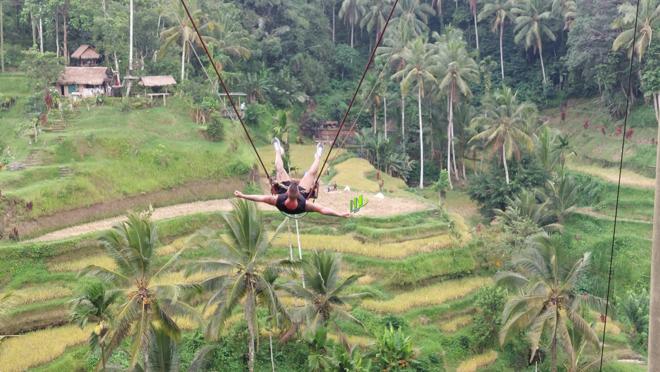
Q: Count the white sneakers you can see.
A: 2